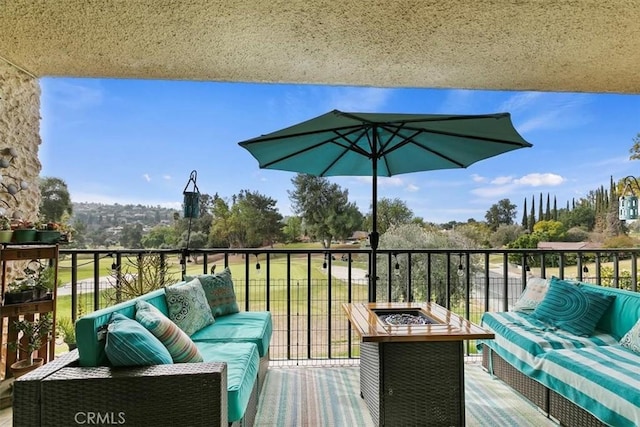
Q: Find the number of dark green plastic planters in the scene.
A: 2